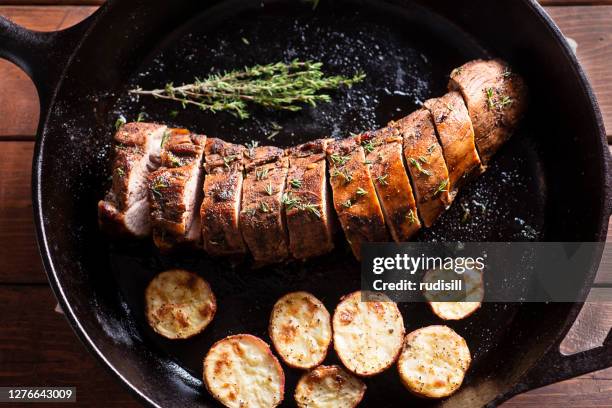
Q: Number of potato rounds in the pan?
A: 7